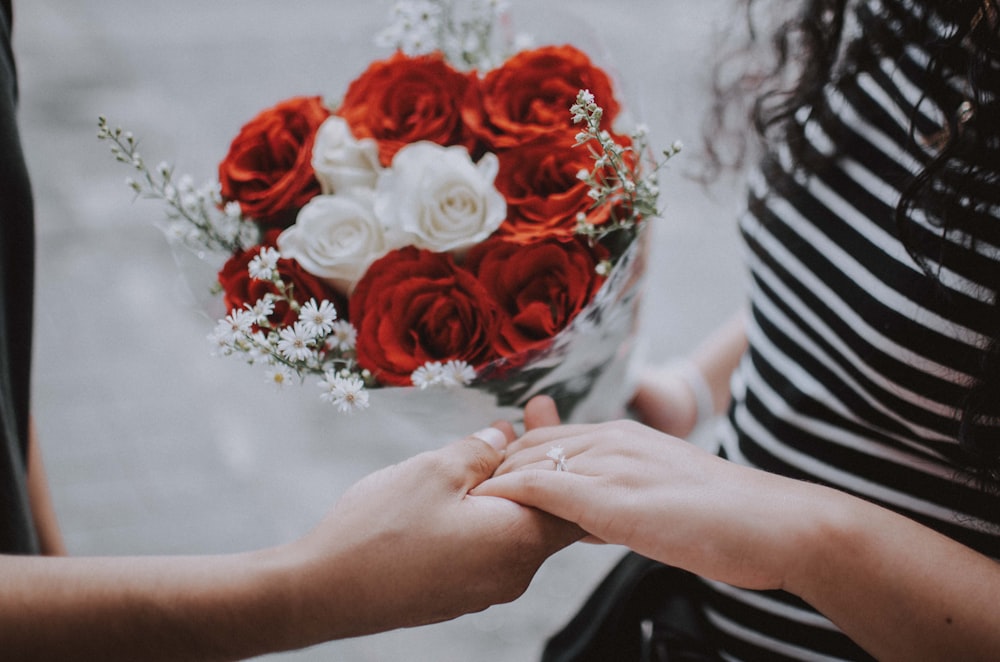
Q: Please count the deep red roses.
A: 7